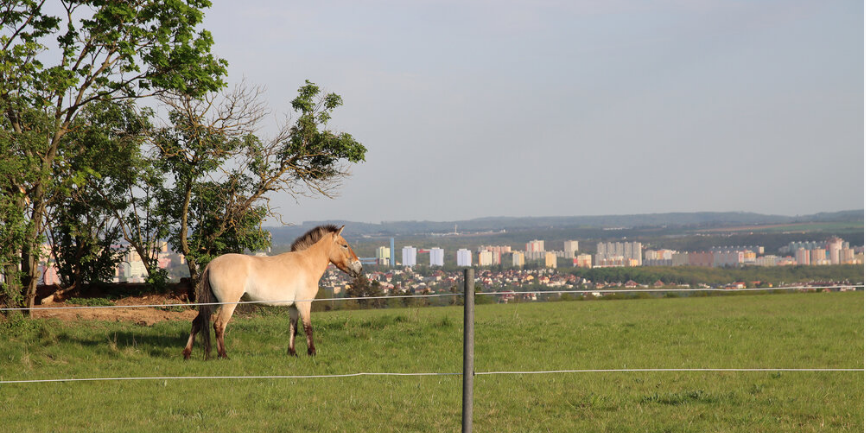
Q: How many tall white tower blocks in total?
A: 3